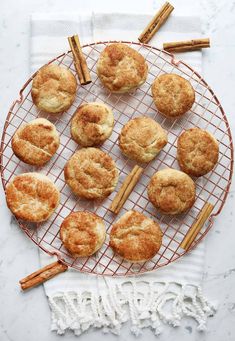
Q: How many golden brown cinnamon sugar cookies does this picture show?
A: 12